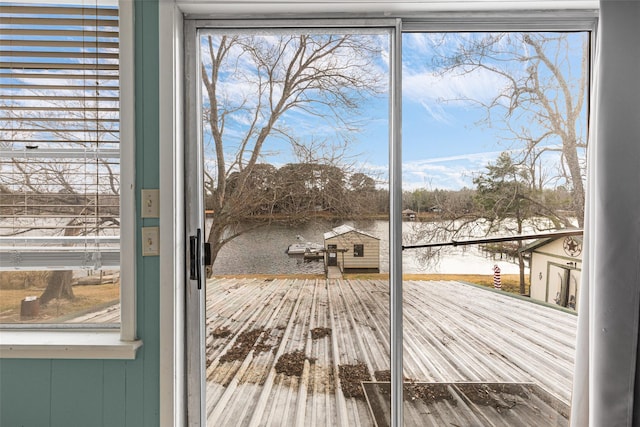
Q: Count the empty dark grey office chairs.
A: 0